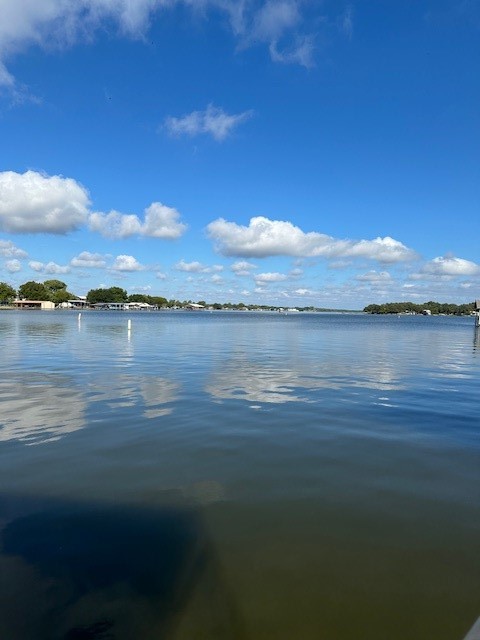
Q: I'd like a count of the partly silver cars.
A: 0